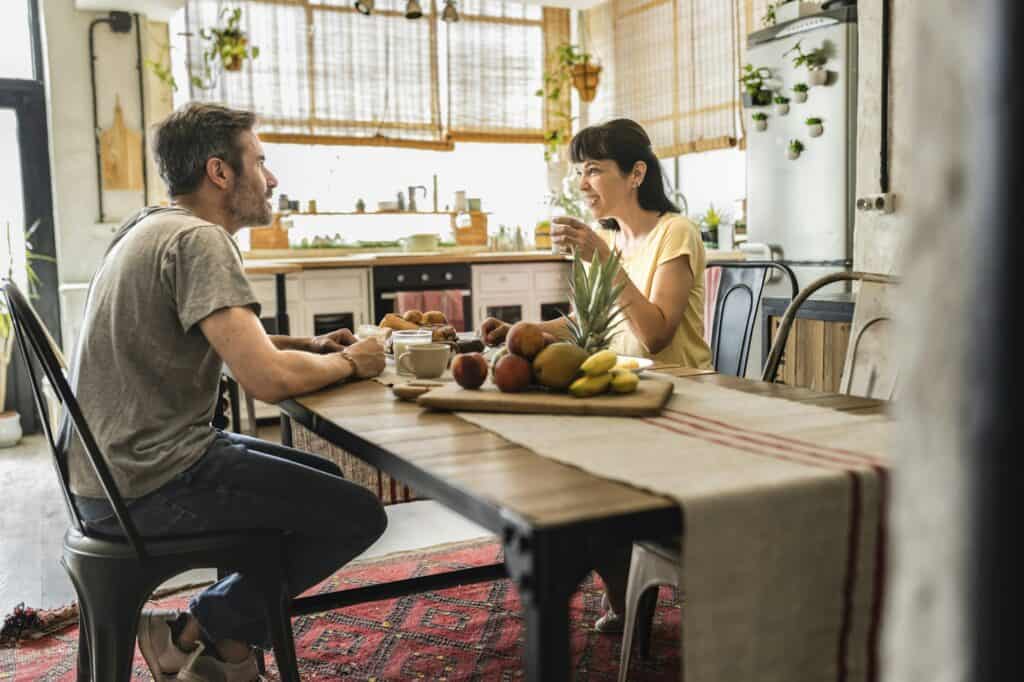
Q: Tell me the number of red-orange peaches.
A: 3